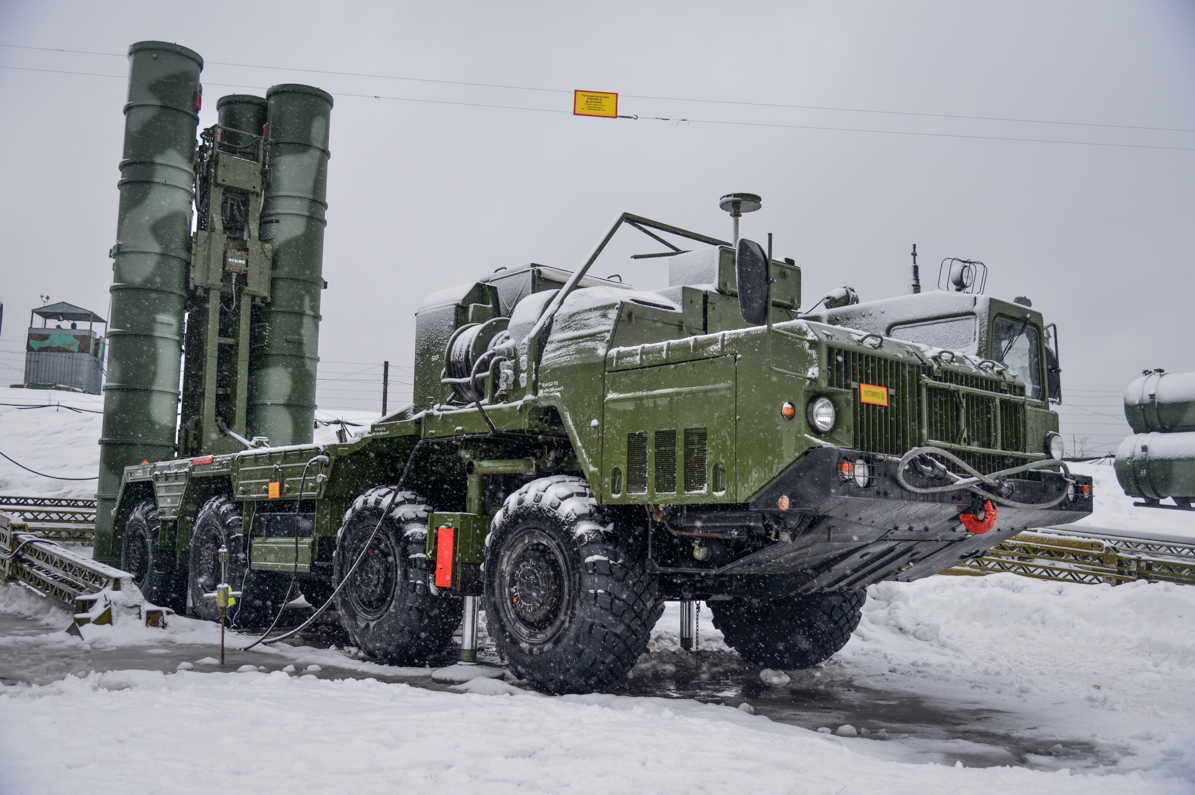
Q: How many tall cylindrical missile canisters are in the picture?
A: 3